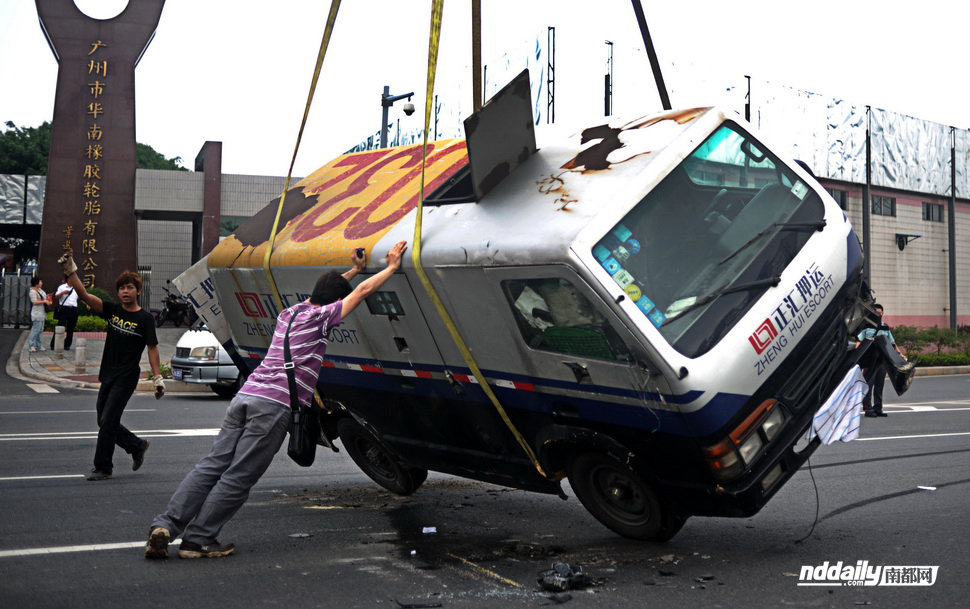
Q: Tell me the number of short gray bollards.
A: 2